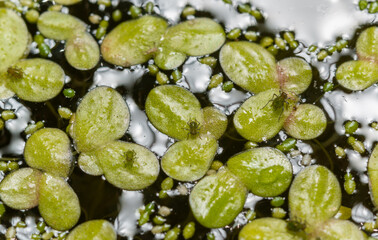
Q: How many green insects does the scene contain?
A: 5